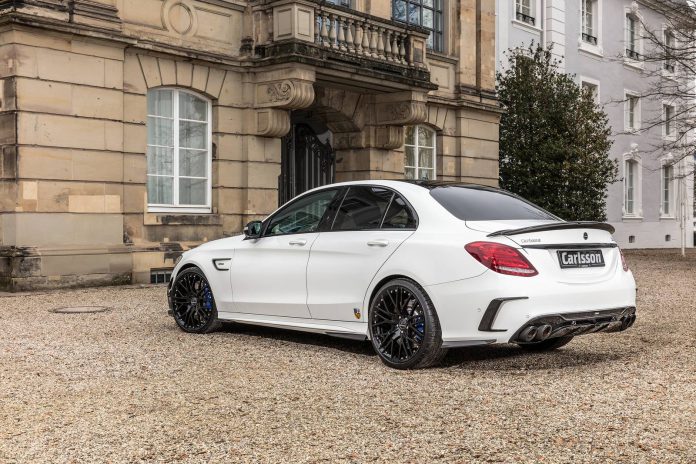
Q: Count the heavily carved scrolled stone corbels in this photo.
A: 2